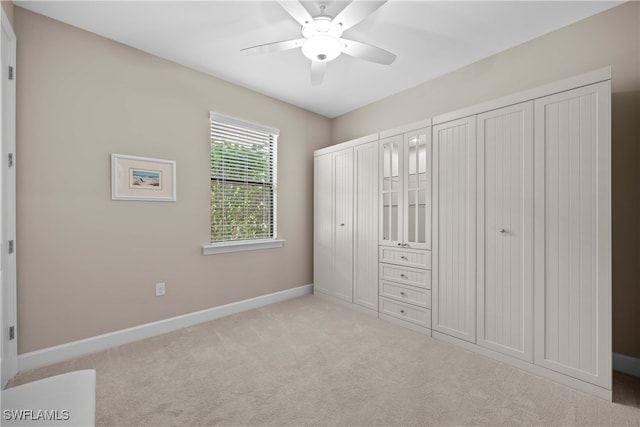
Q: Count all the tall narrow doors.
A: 6